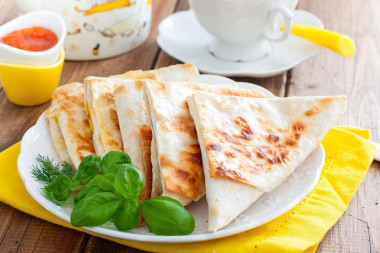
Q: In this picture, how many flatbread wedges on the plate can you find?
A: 5